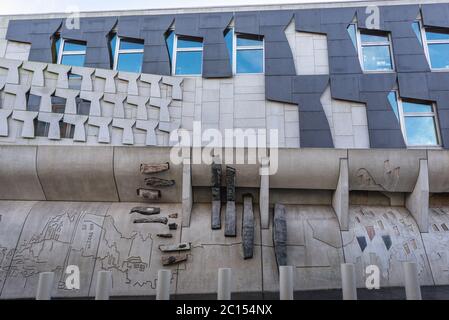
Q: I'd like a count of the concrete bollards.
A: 7